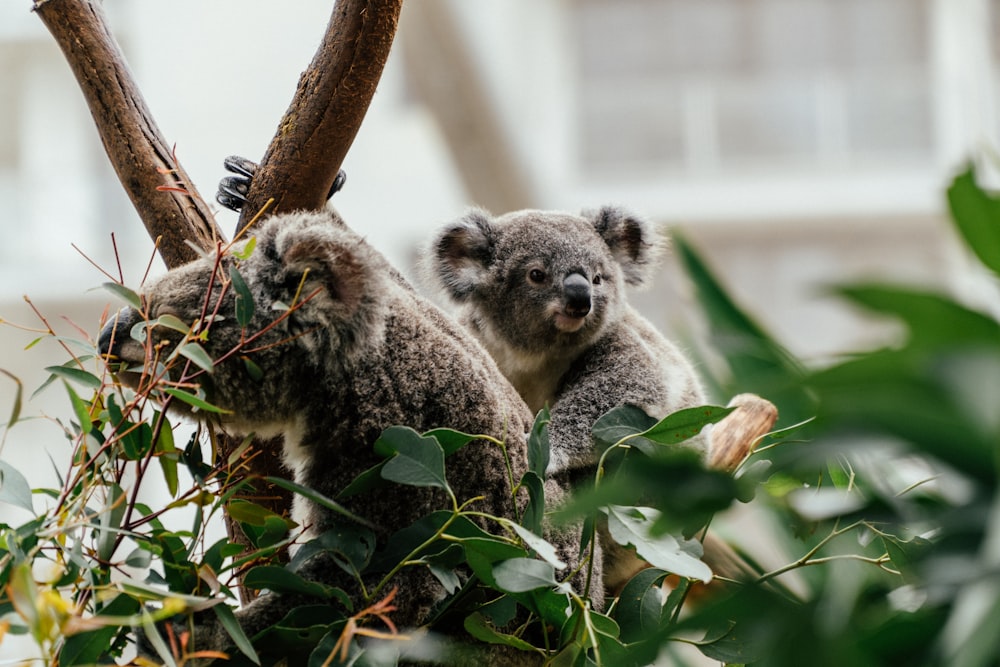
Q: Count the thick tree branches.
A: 2